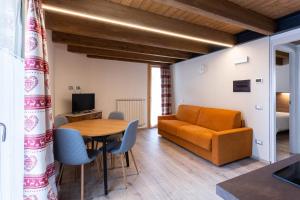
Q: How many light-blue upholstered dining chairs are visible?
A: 4